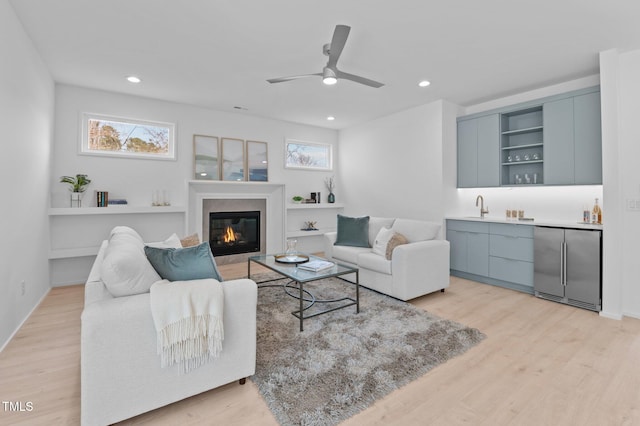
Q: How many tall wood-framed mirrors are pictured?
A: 0